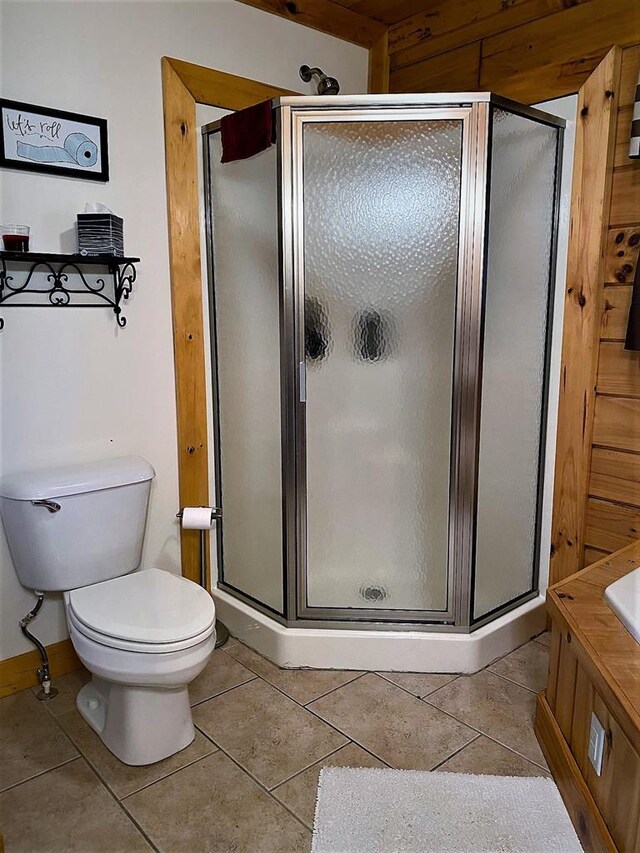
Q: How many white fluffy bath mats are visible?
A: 1